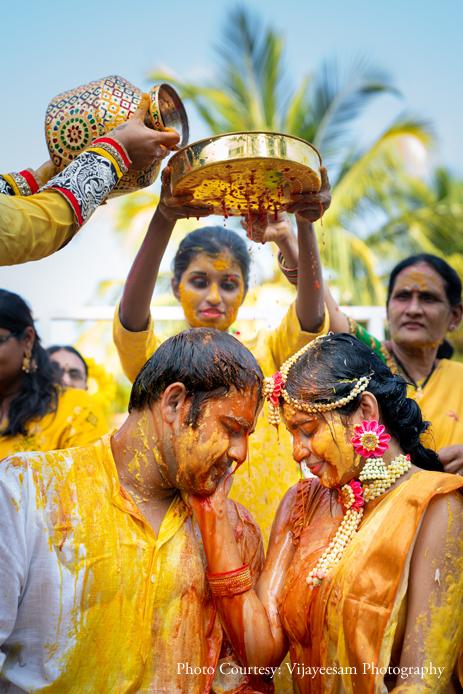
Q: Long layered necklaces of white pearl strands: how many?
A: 1